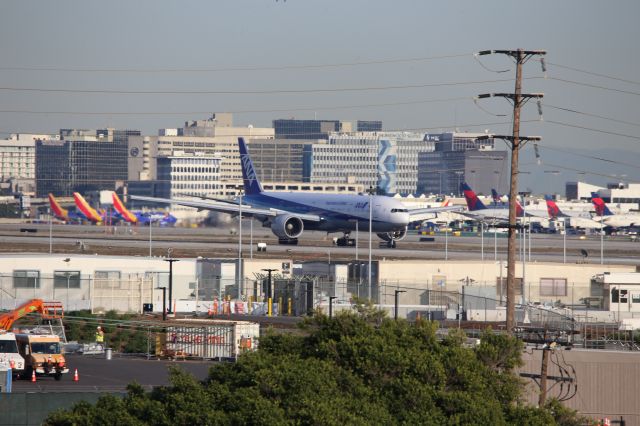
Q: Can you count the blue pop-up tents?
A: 0